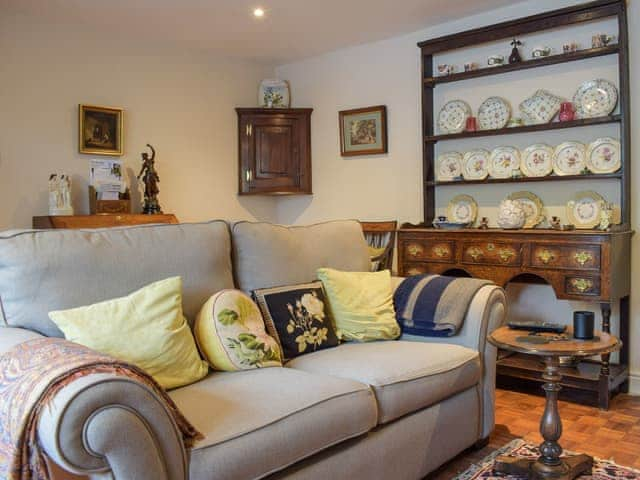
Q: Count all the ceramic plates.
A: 13